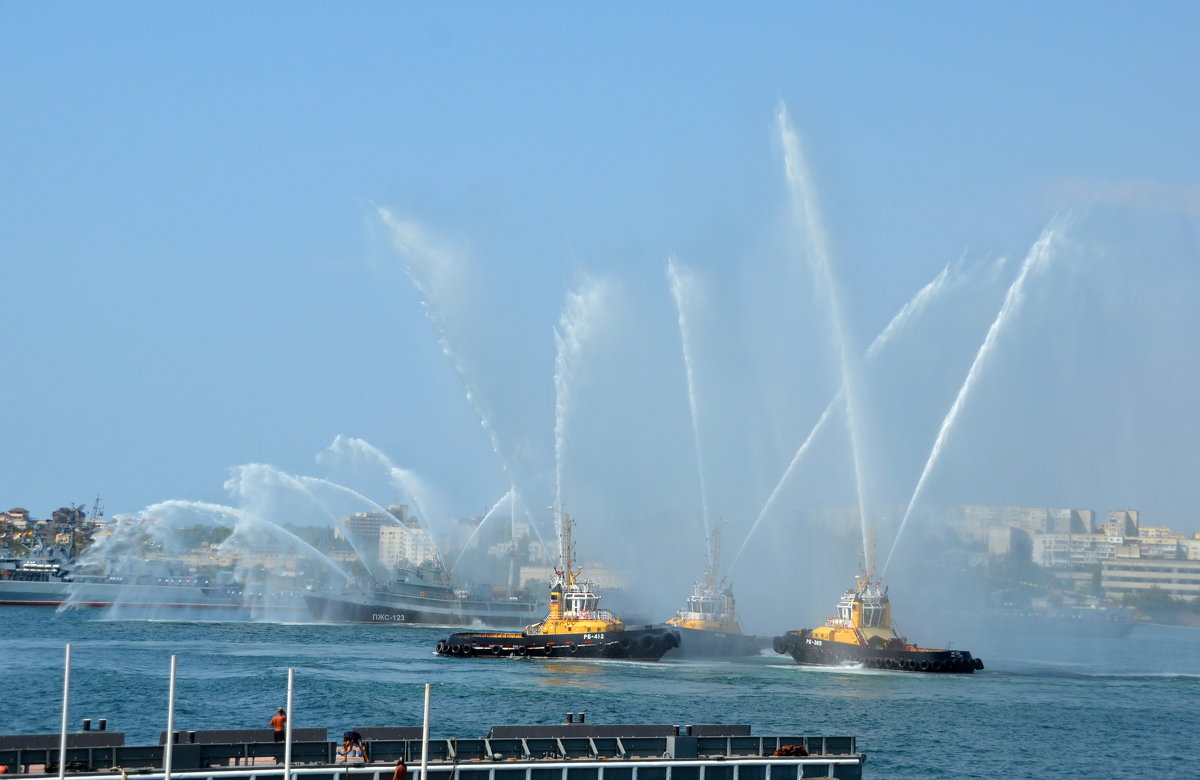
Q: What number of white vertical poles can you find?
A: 4